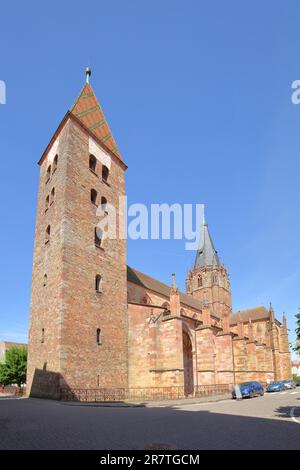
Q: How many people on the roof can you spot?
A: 0